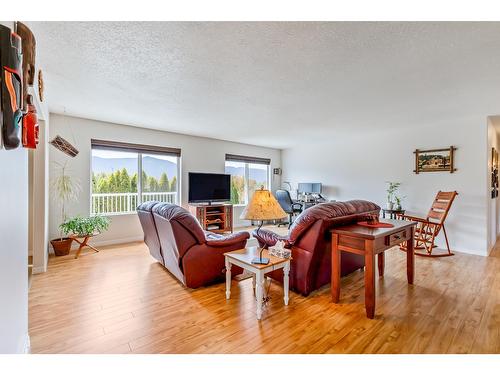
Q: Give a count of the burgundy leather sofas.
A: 2